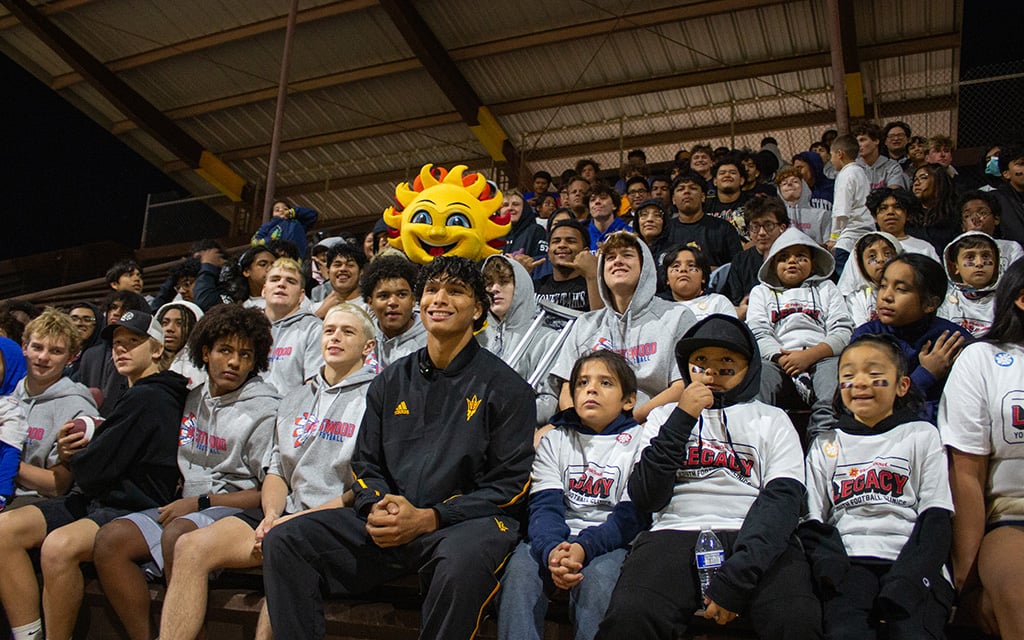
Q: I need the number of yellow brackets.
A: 3